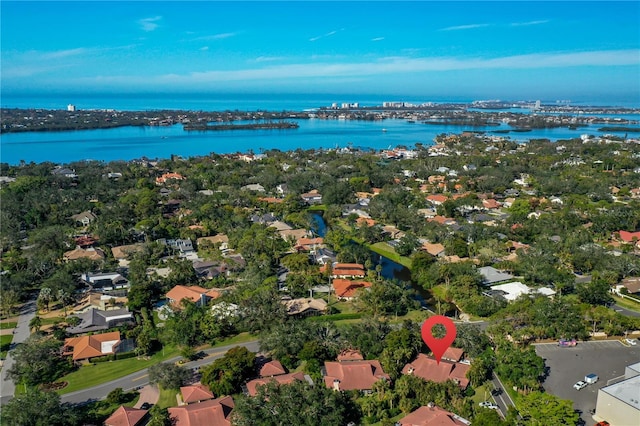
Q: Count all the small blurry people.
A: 0